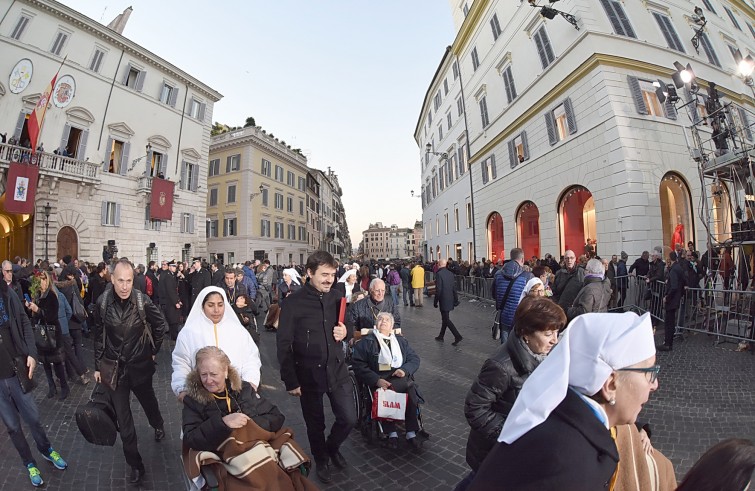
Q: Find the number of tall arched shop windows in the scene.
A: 5